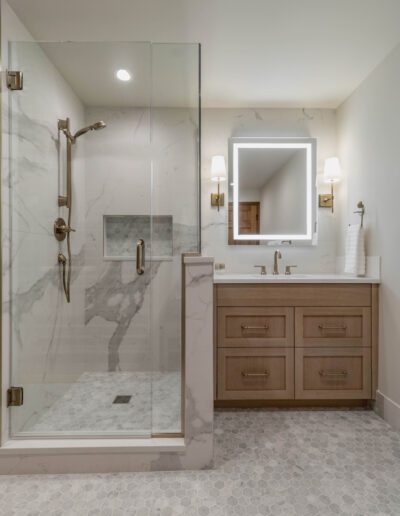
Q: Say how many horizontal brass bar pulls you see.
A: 4